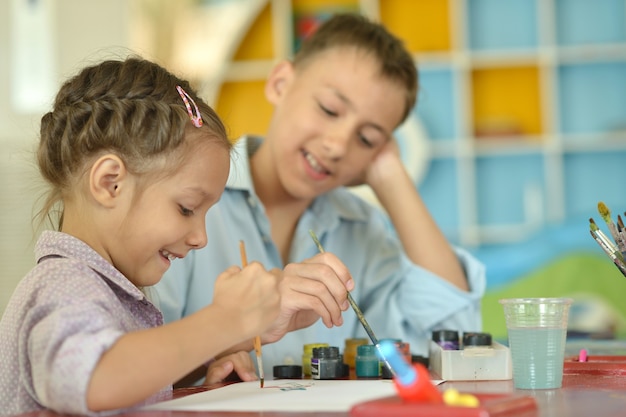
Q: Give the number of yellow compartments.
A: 5